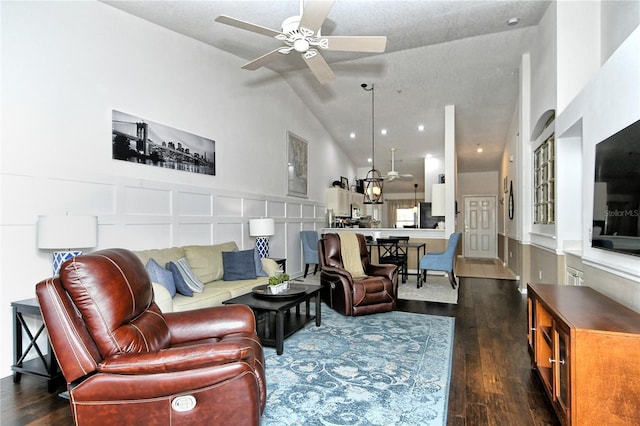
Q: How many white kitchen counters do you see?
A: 1